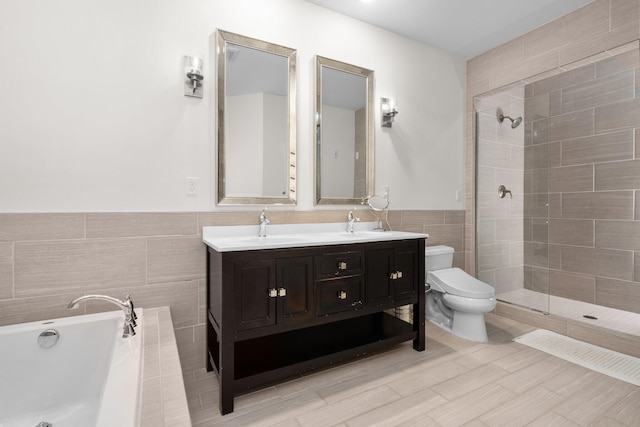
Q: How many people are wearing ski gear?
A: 0